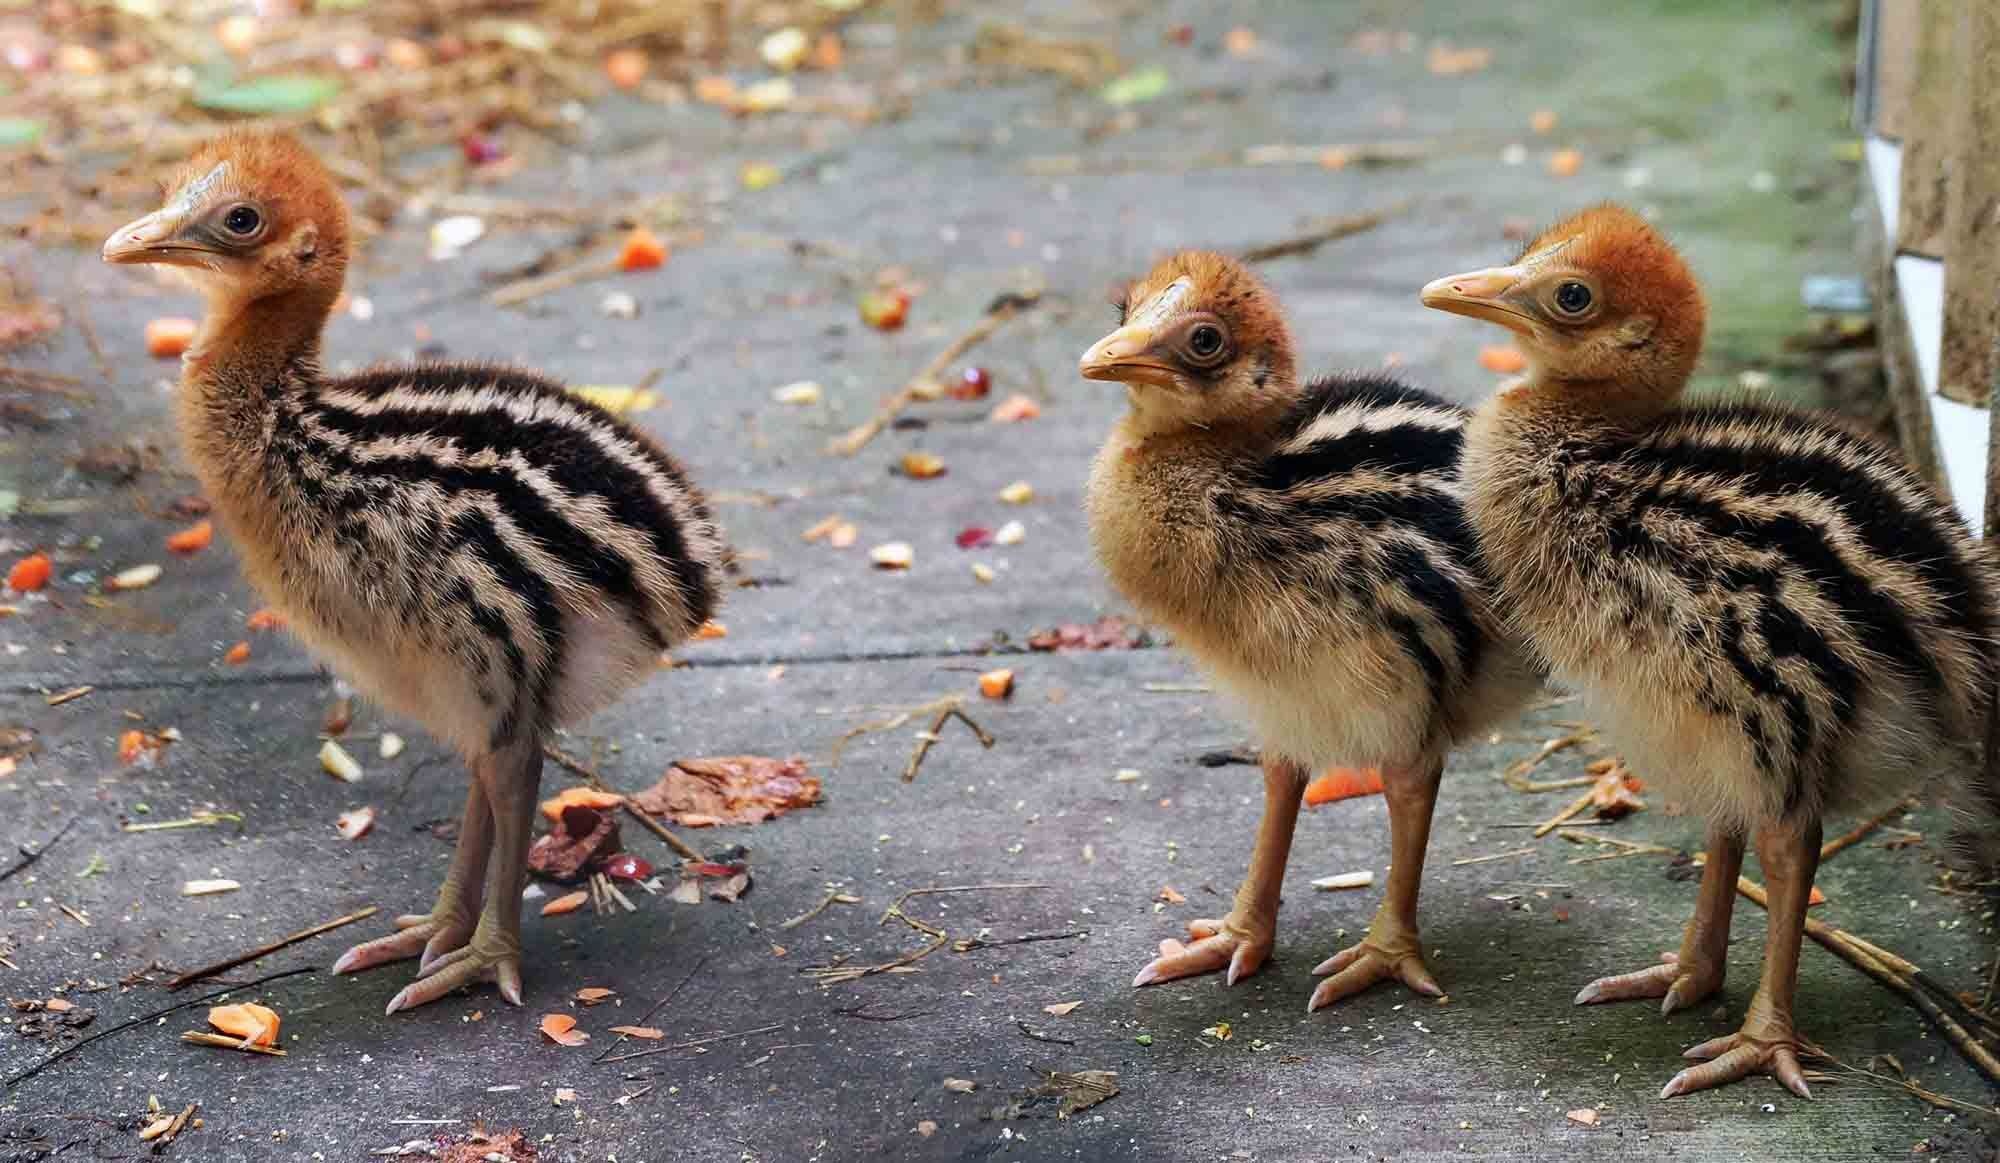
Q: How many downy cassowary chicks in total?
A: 3